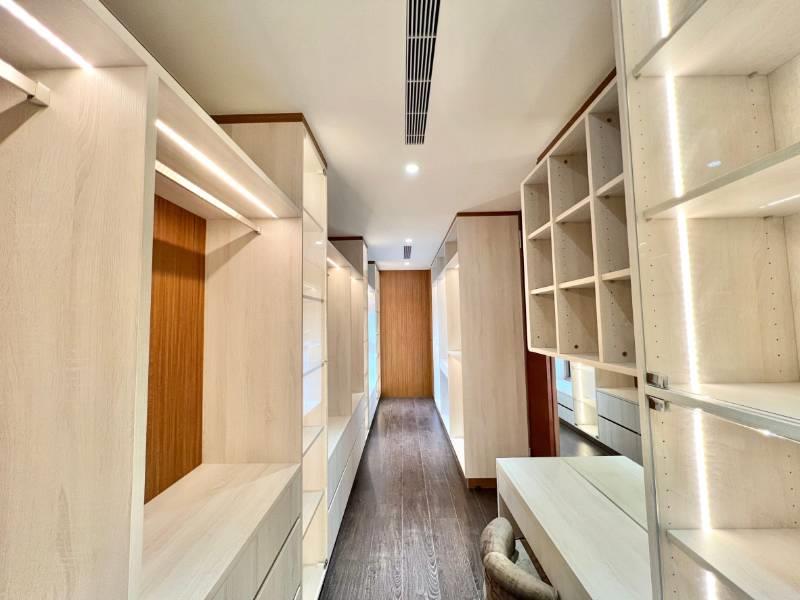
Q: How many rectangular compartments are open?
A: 9